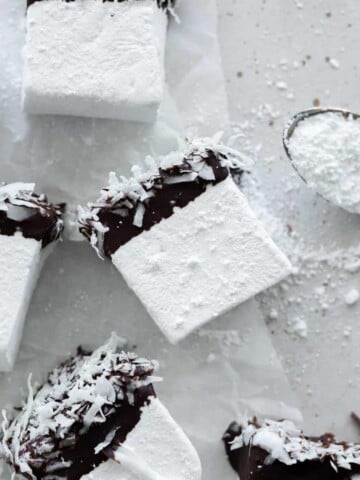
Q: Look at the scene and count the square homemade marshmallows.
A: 5